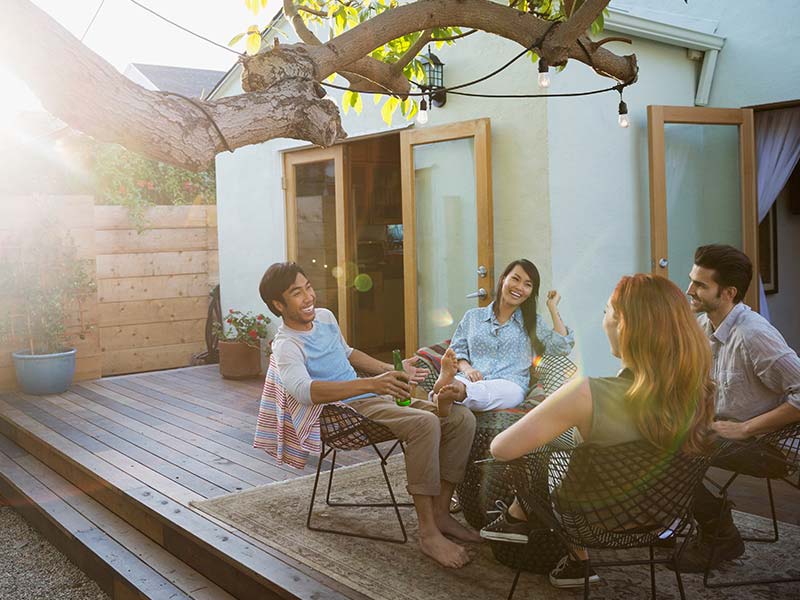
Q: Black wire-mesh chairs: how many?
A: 4